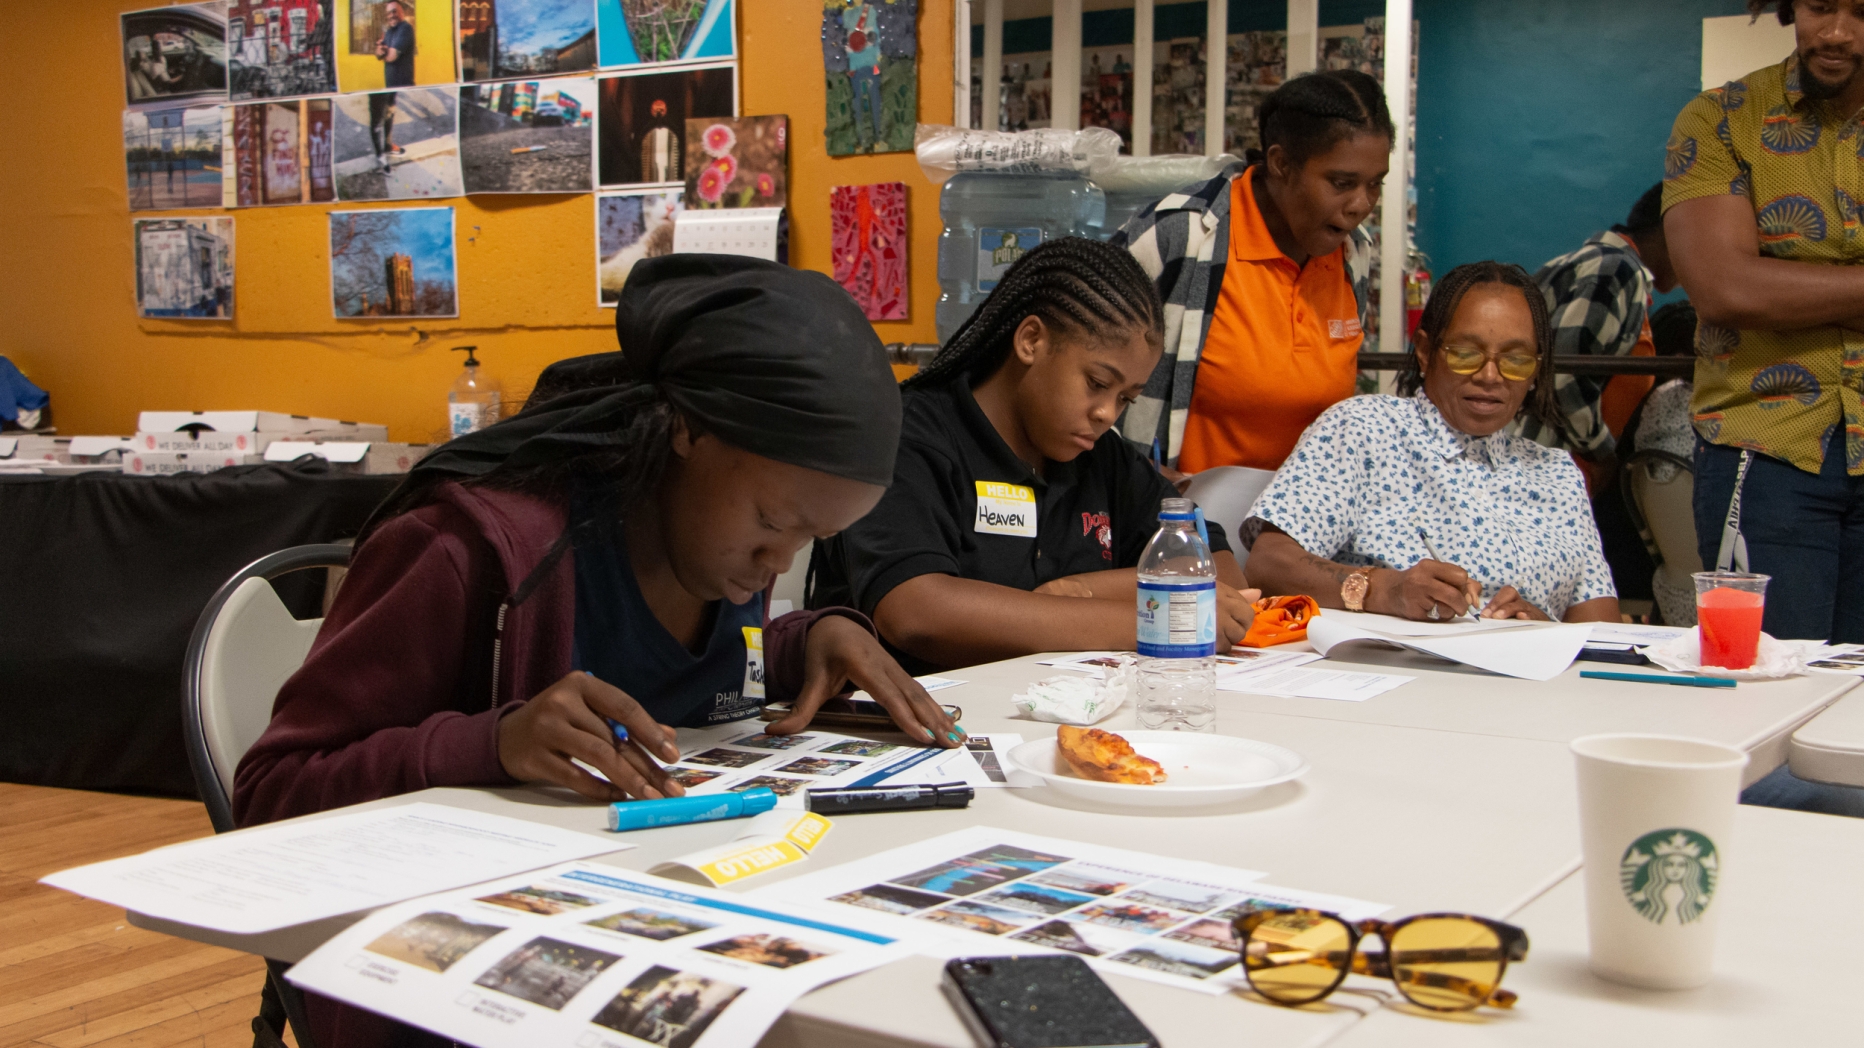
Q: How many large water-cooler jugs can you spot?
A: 2